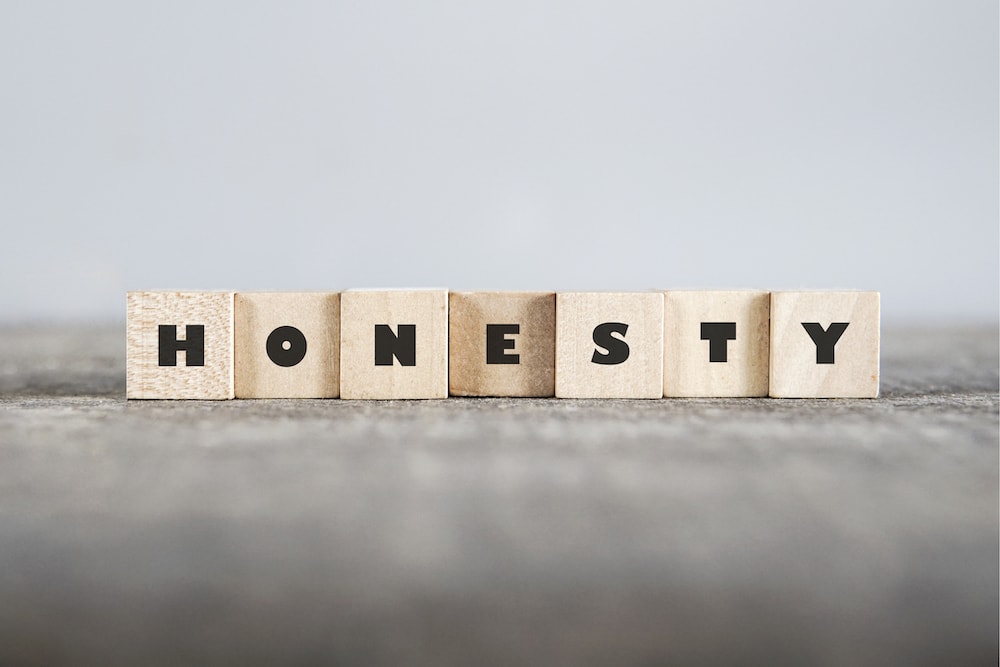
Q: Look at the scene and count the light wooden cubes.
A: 7